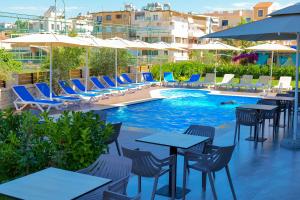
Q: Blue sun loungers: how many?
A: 11